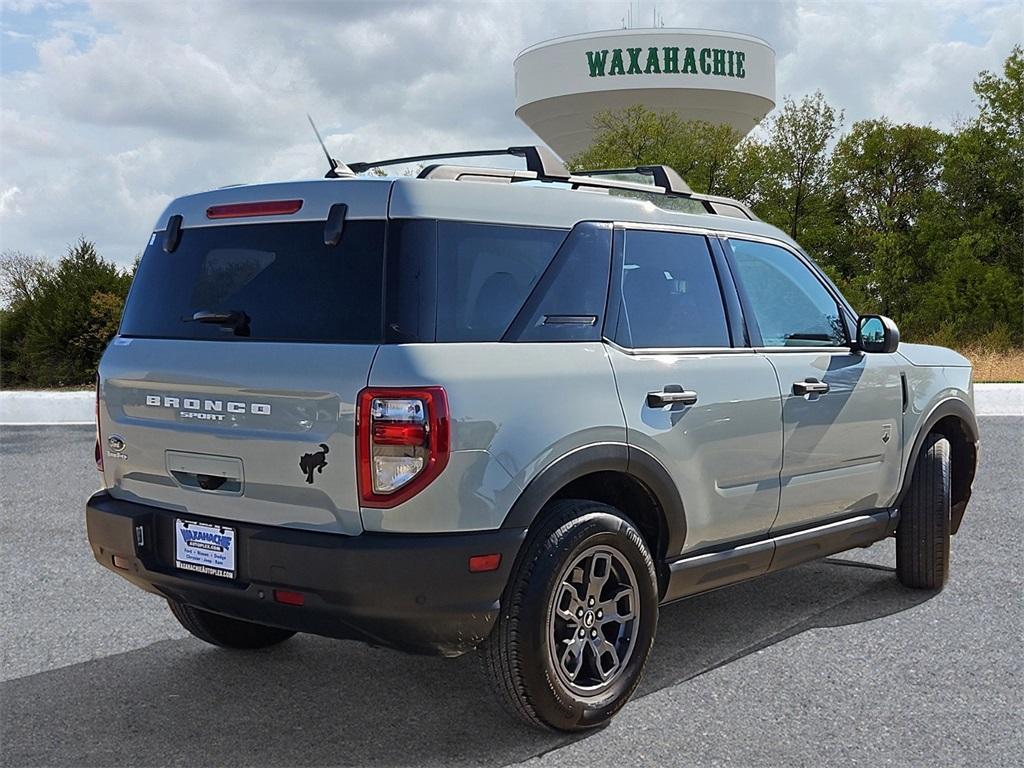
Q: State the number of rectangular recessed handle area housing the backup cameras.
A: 1